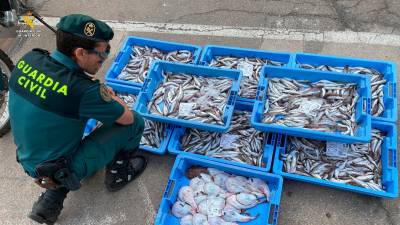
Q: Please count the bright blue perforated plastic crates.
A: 9